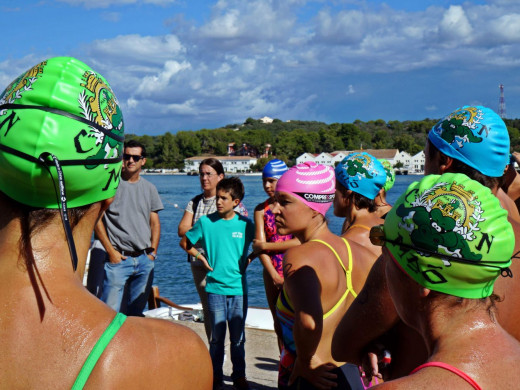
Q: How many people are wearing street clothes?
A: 3